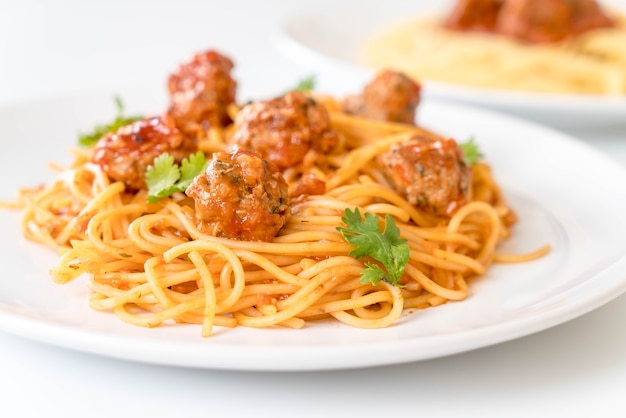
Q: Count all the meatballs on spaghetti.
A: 6